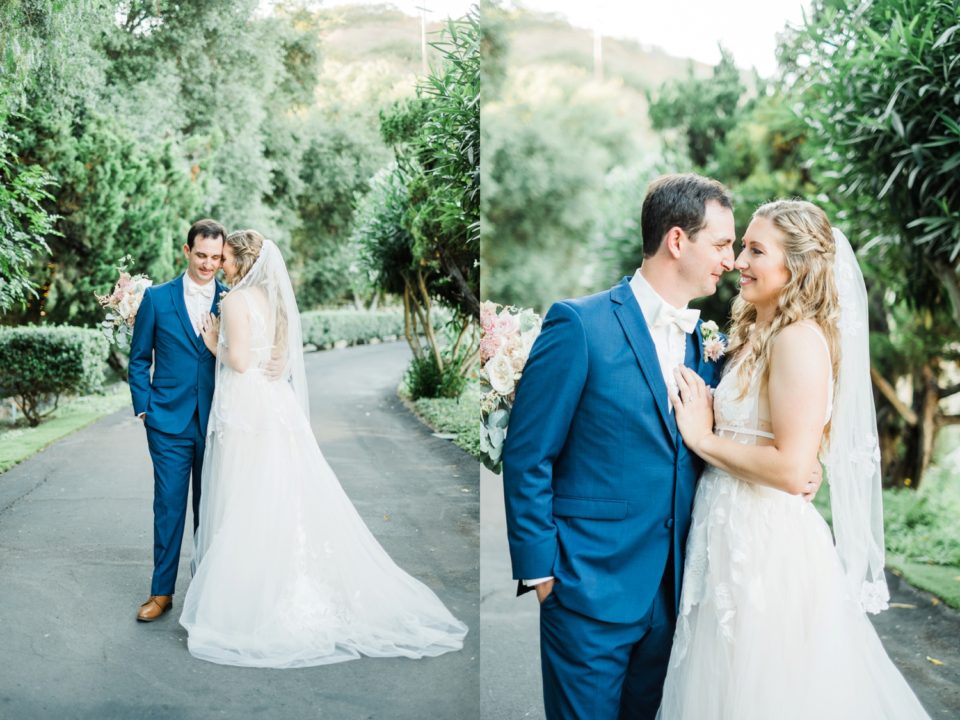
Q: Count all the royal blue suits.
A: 2